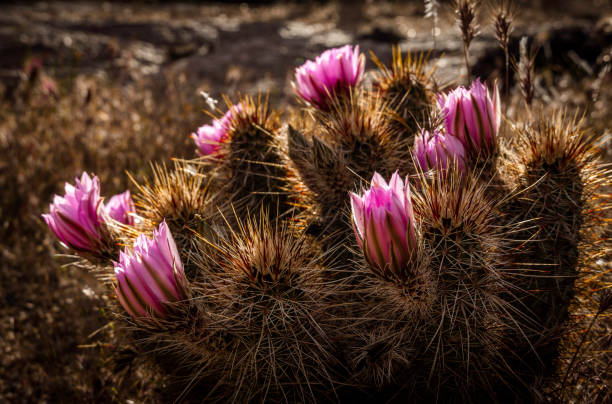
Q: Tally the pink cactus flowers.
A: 8